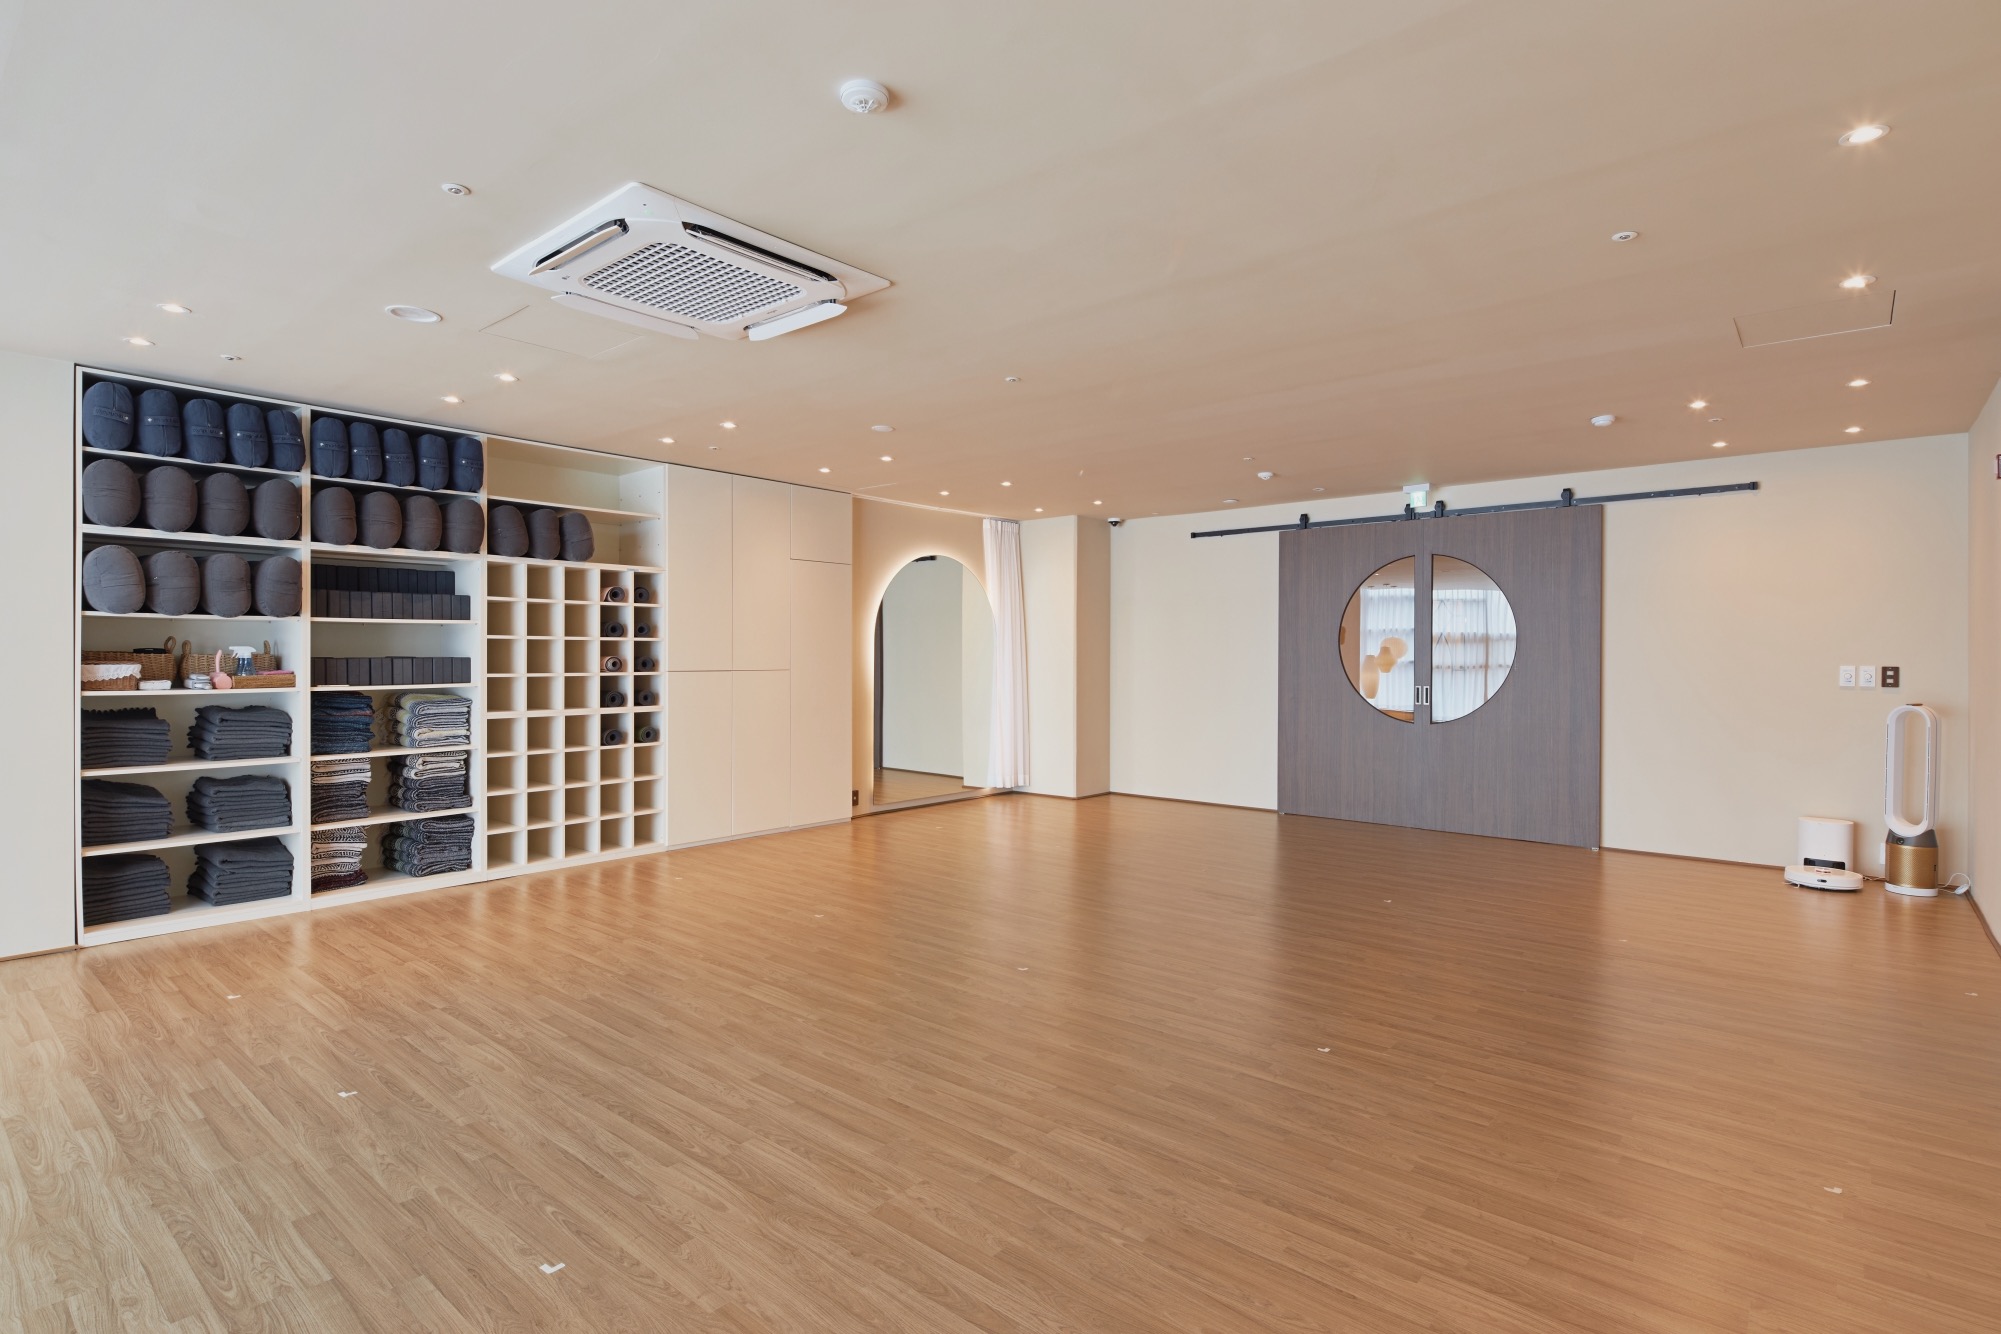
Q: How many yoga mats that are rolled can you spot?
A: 10